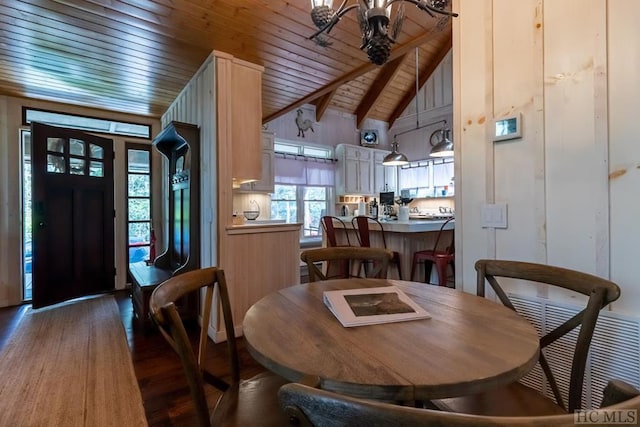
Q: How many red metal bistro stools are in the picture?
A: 3